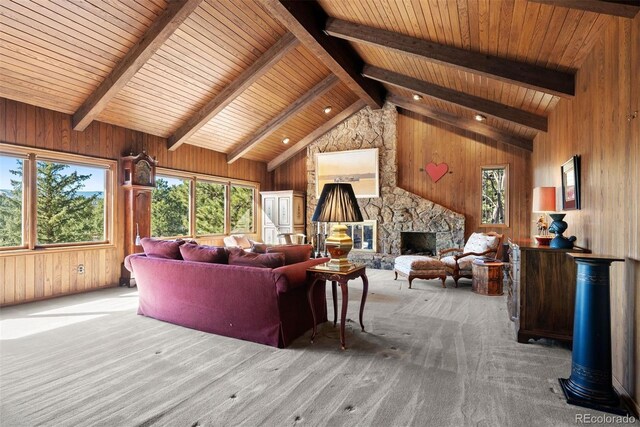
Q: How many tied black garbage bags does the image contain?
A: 0